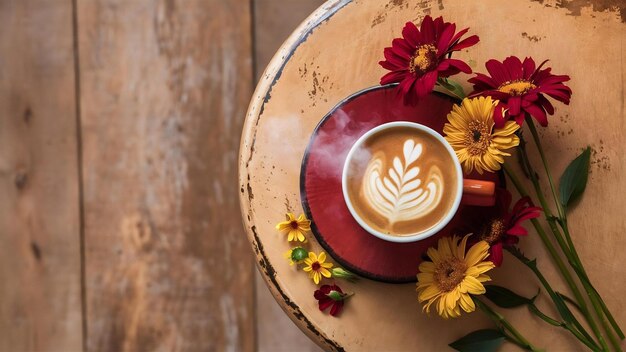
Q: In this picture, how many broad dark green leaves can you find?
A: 3